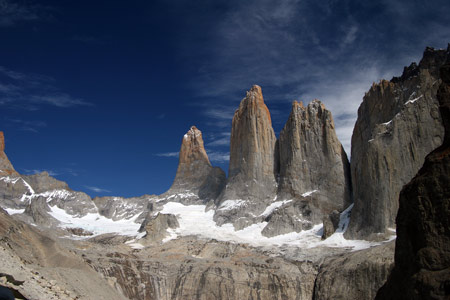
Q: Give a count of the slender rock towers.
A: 3